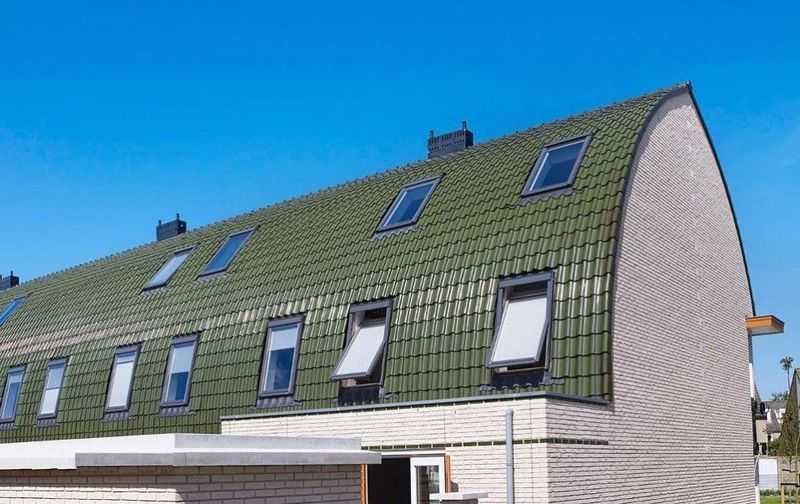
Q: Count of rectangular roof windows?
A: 12